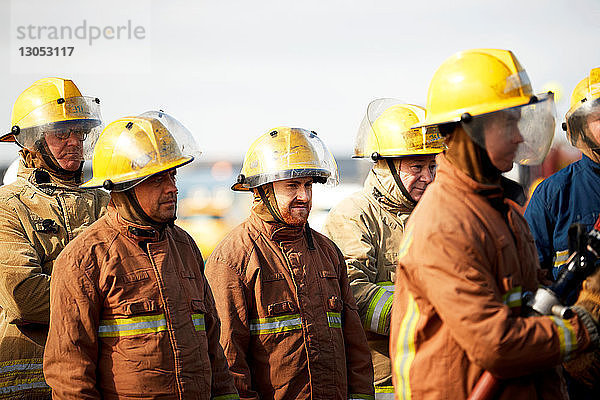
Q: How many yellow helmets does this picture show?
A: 6